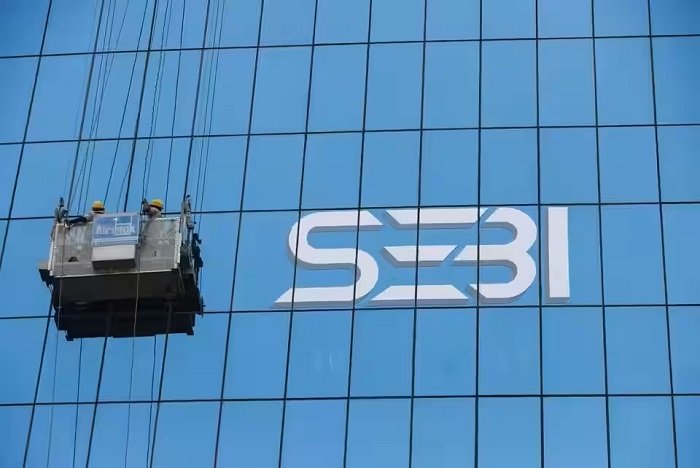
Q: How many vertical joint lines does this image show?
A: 12